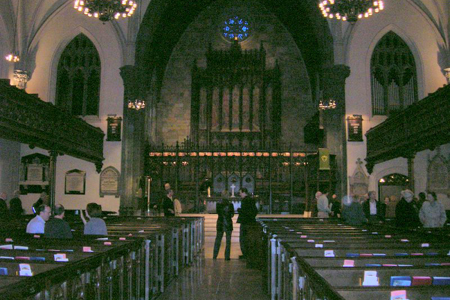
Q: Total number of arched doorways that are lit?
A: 1